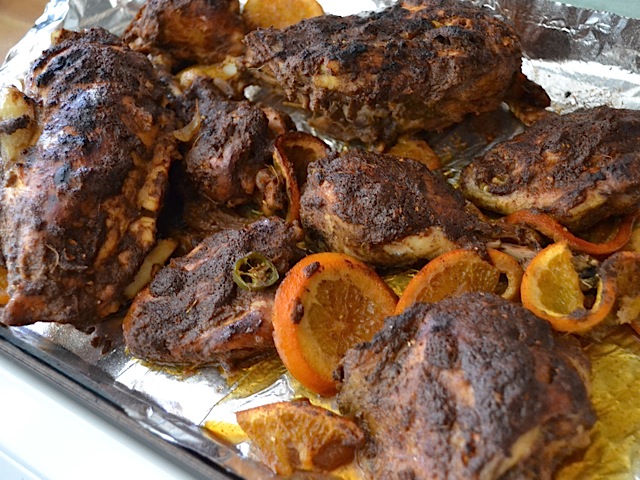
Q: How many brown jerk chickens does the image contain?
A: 8